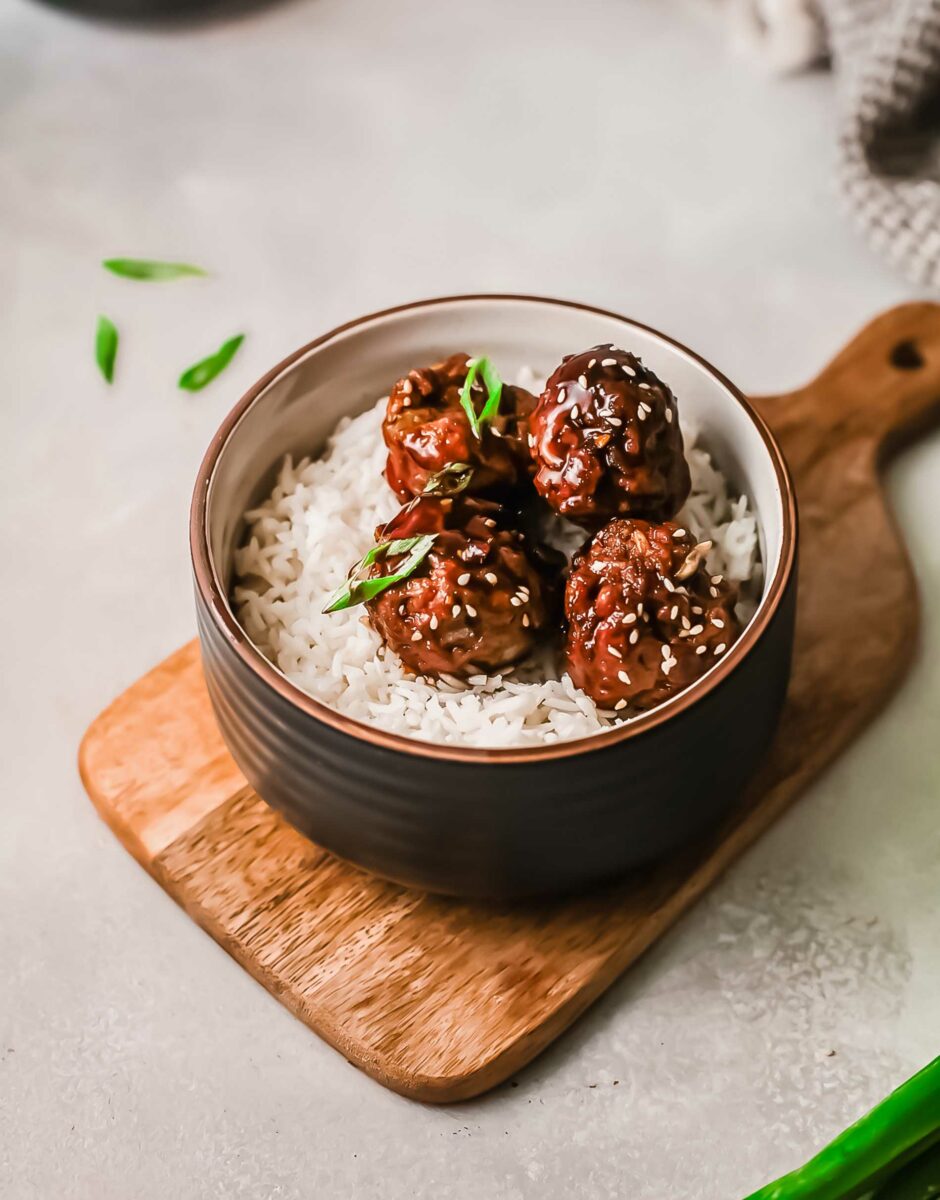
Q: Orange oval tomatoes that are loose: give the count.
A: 0